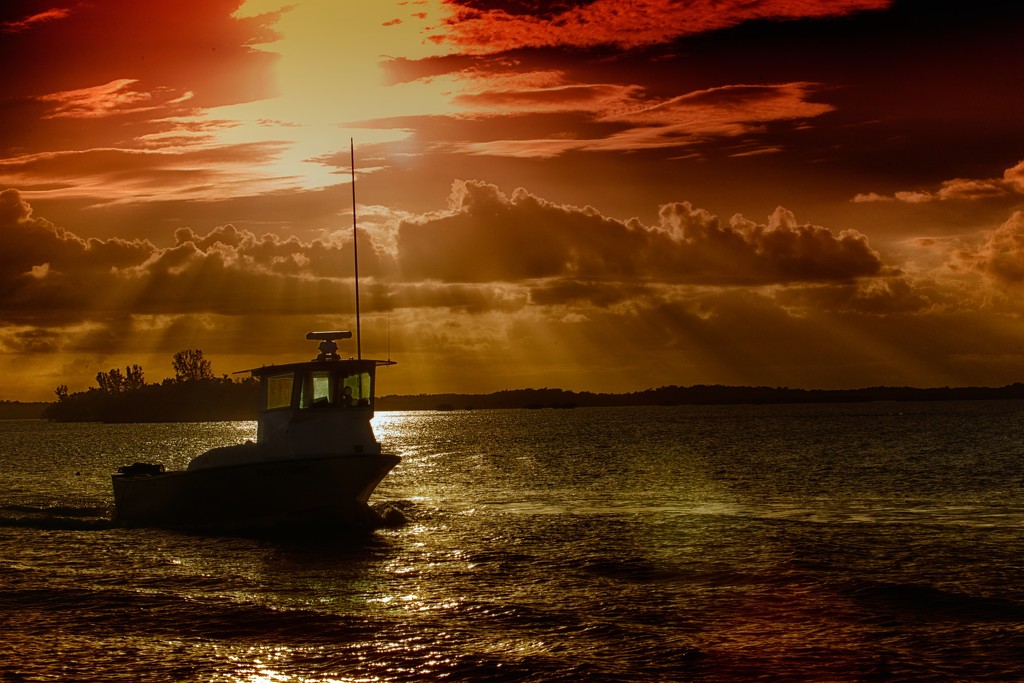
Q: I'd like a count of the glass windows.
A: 3